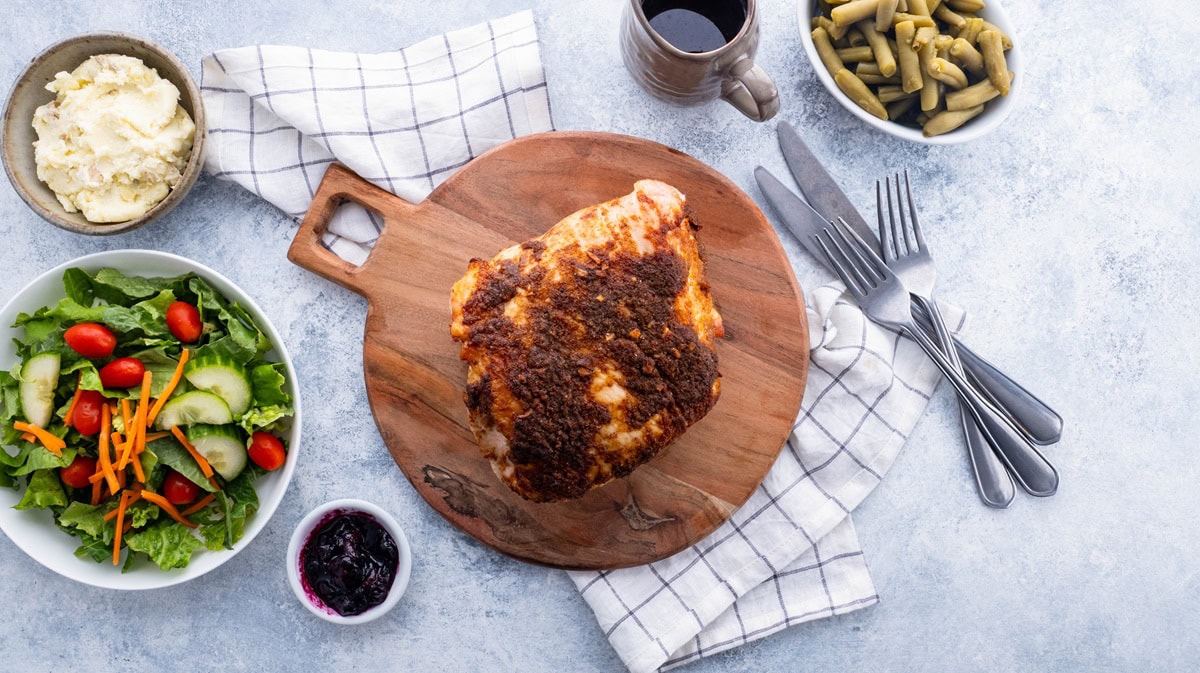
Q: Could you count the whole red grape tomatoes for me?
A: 7